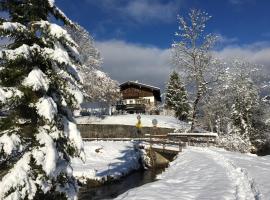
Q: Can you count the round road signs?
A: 2